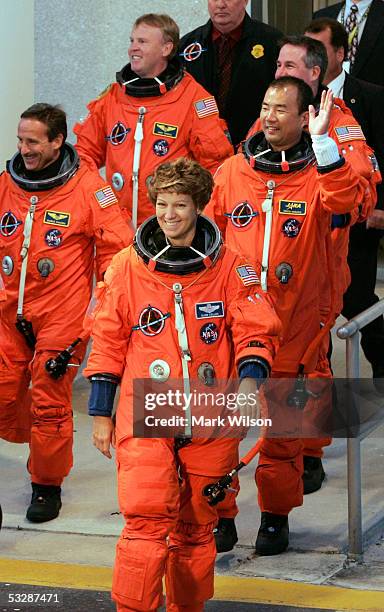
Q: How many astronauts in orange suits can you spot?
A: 5